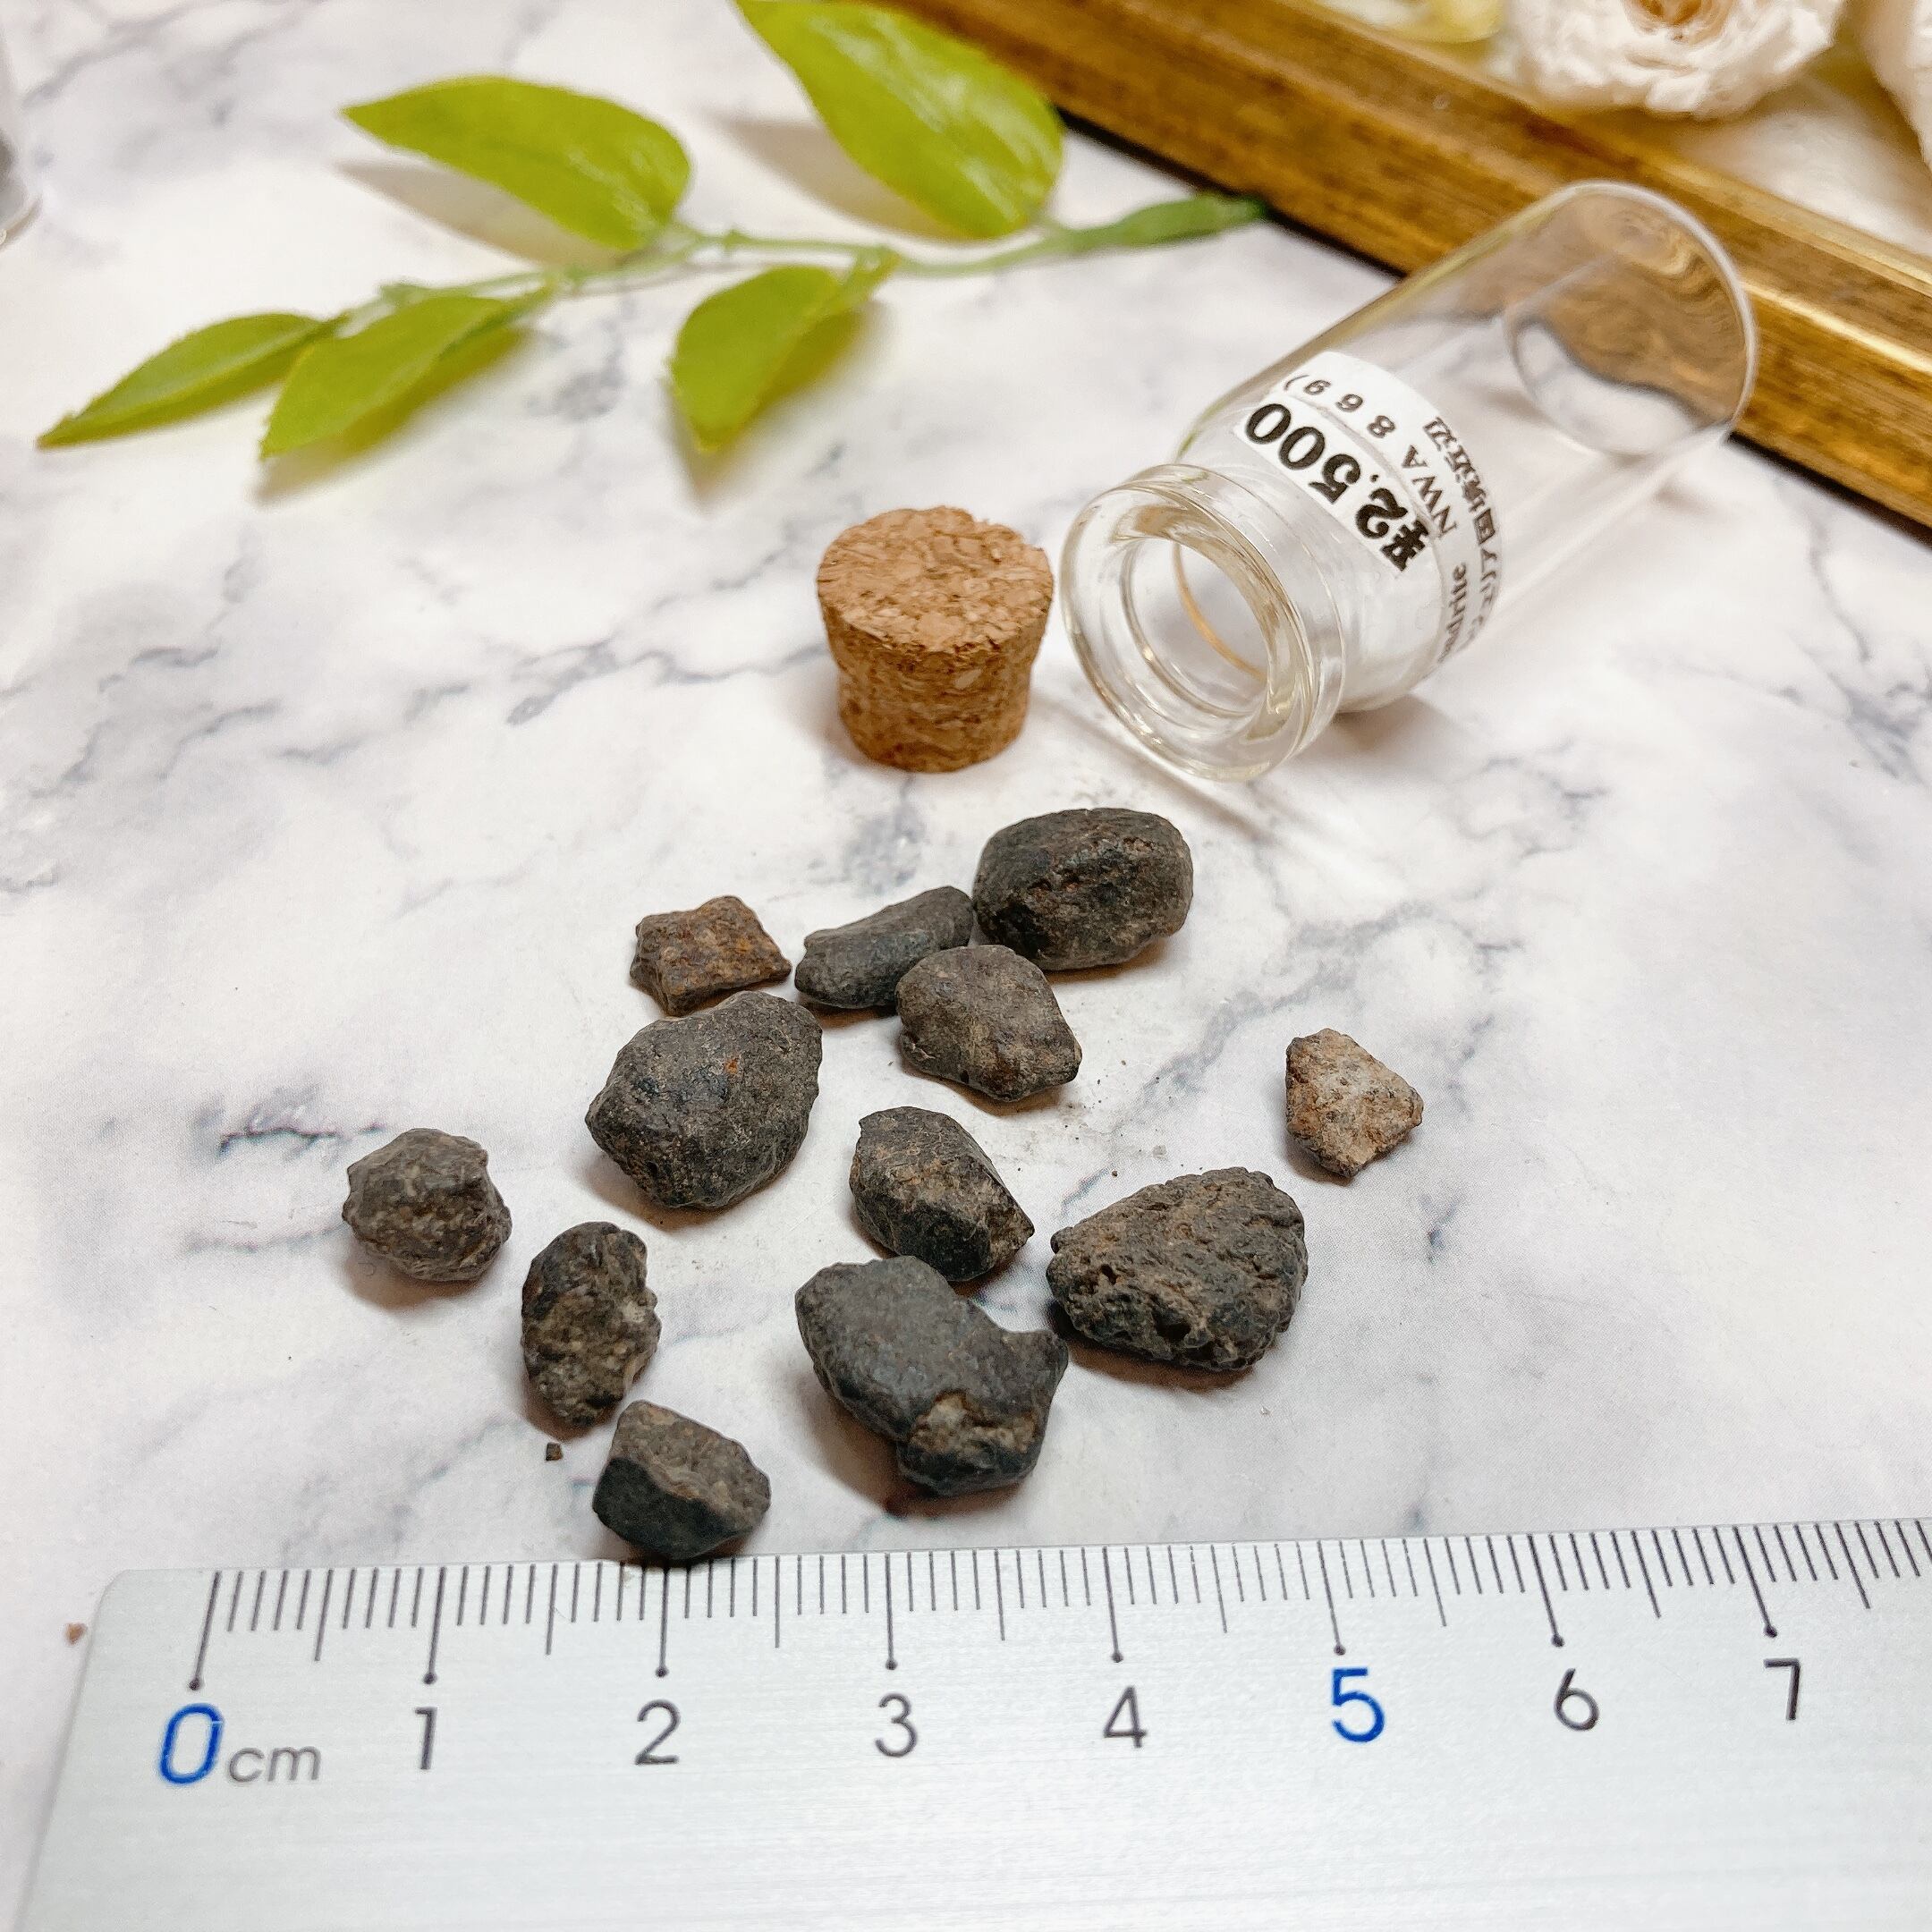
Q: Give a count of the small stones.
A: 12